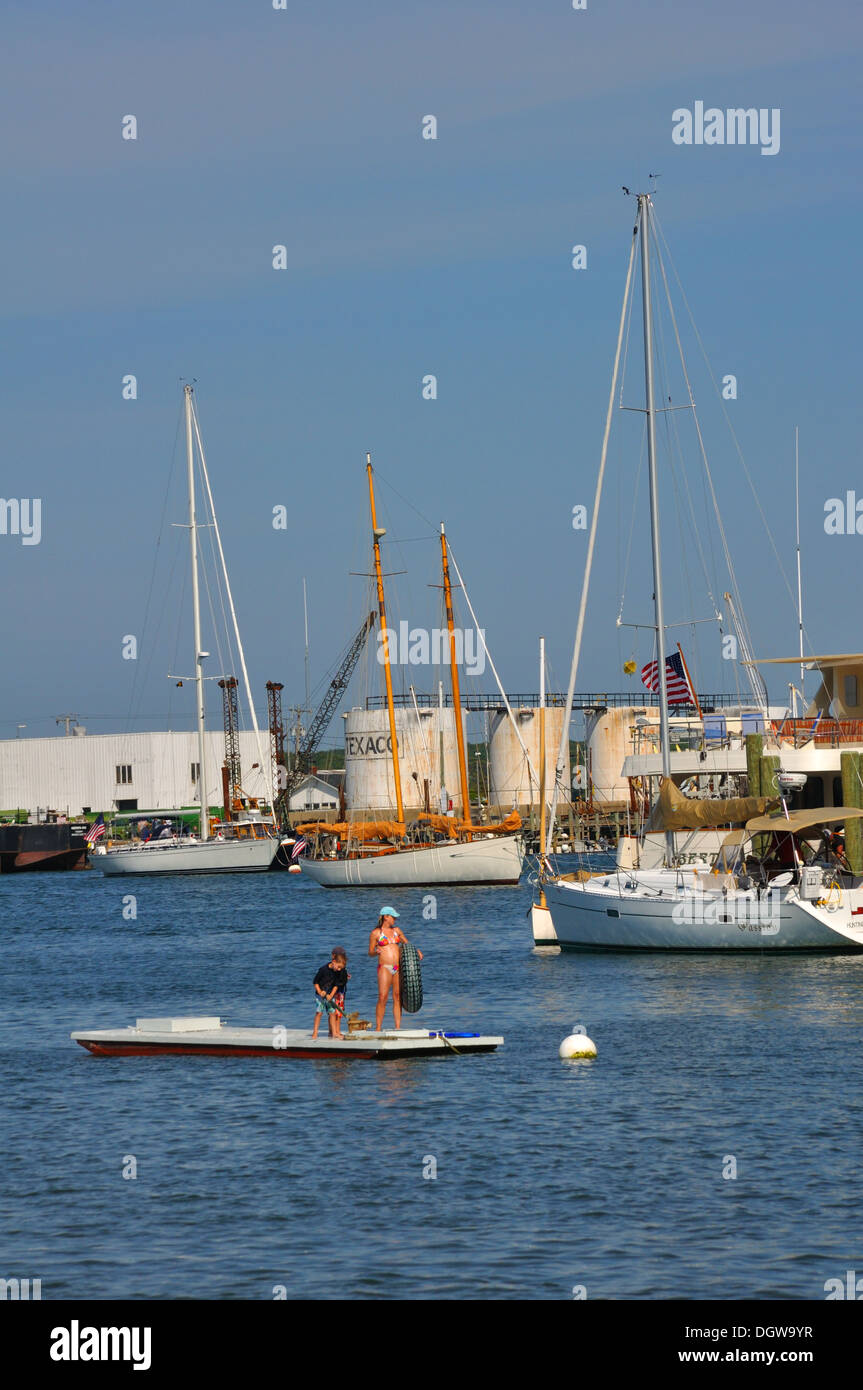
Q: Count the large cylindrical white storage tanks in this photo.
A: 3